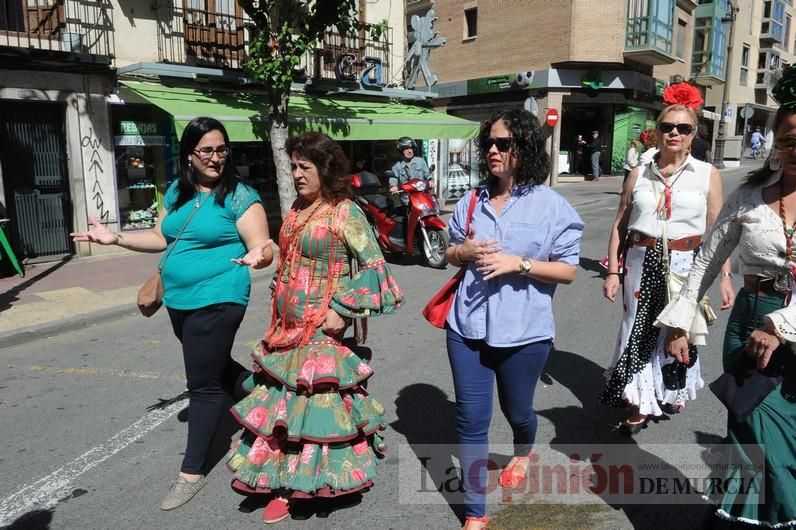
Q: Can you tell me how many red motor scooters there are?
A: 1